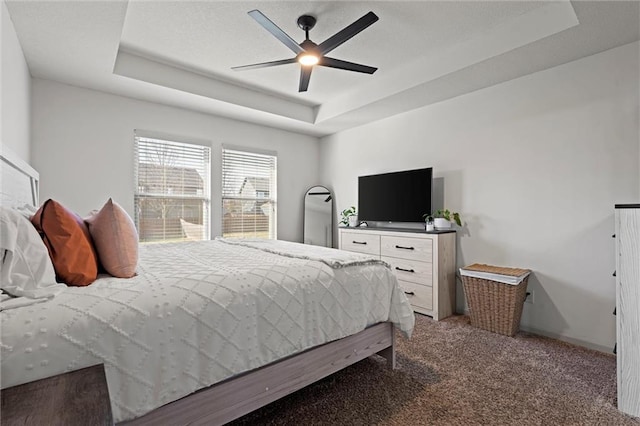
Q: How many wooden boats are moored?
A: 0